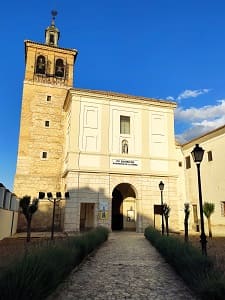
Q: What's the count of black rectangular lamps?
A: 4